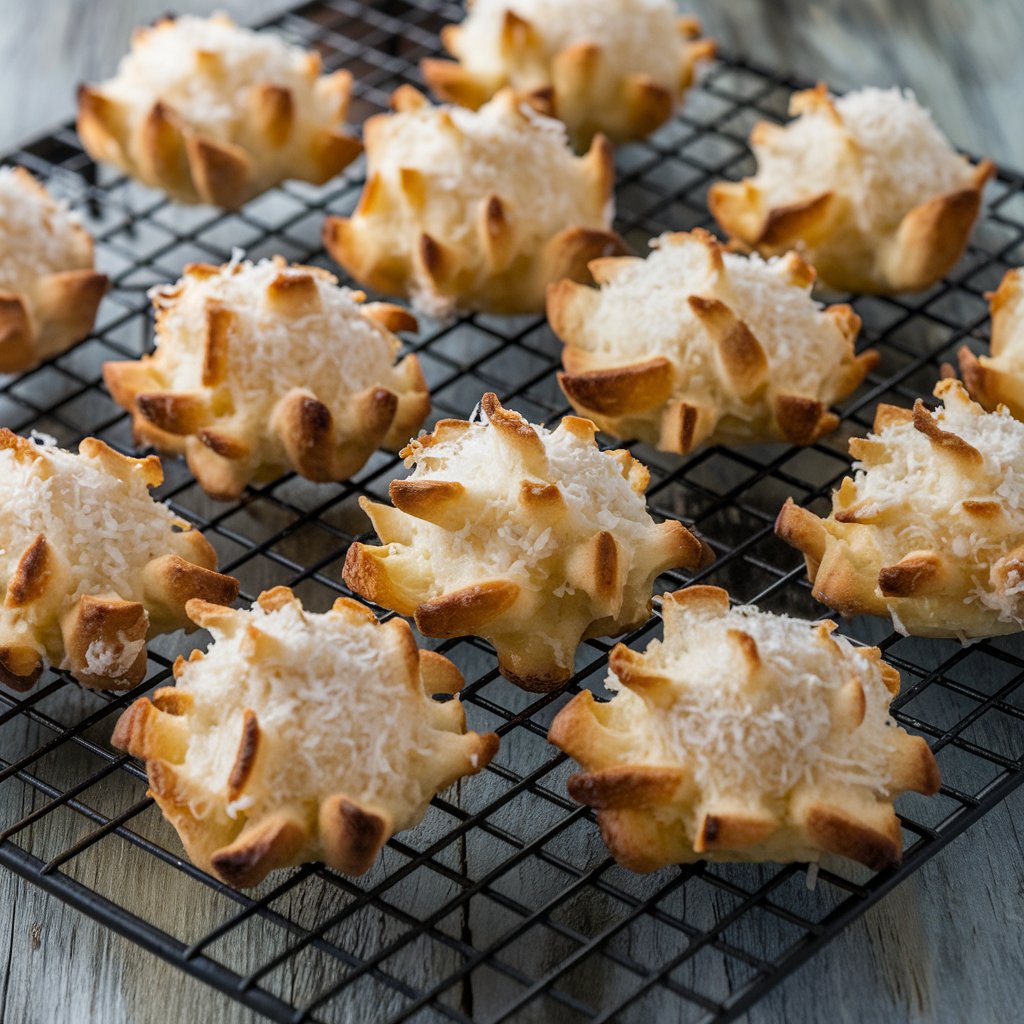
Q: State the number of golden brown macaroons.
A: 13